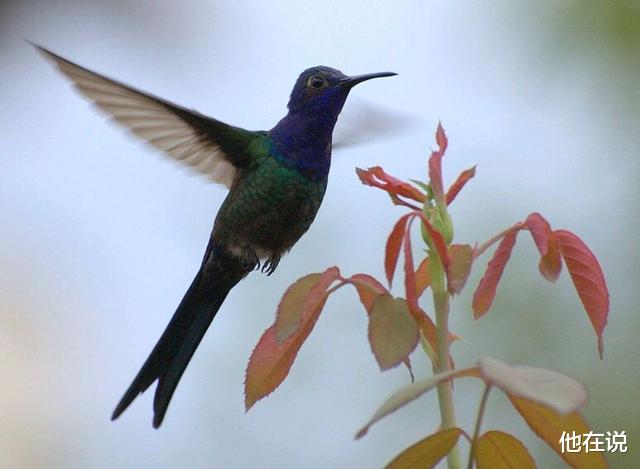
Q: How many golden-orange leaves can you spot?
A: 3